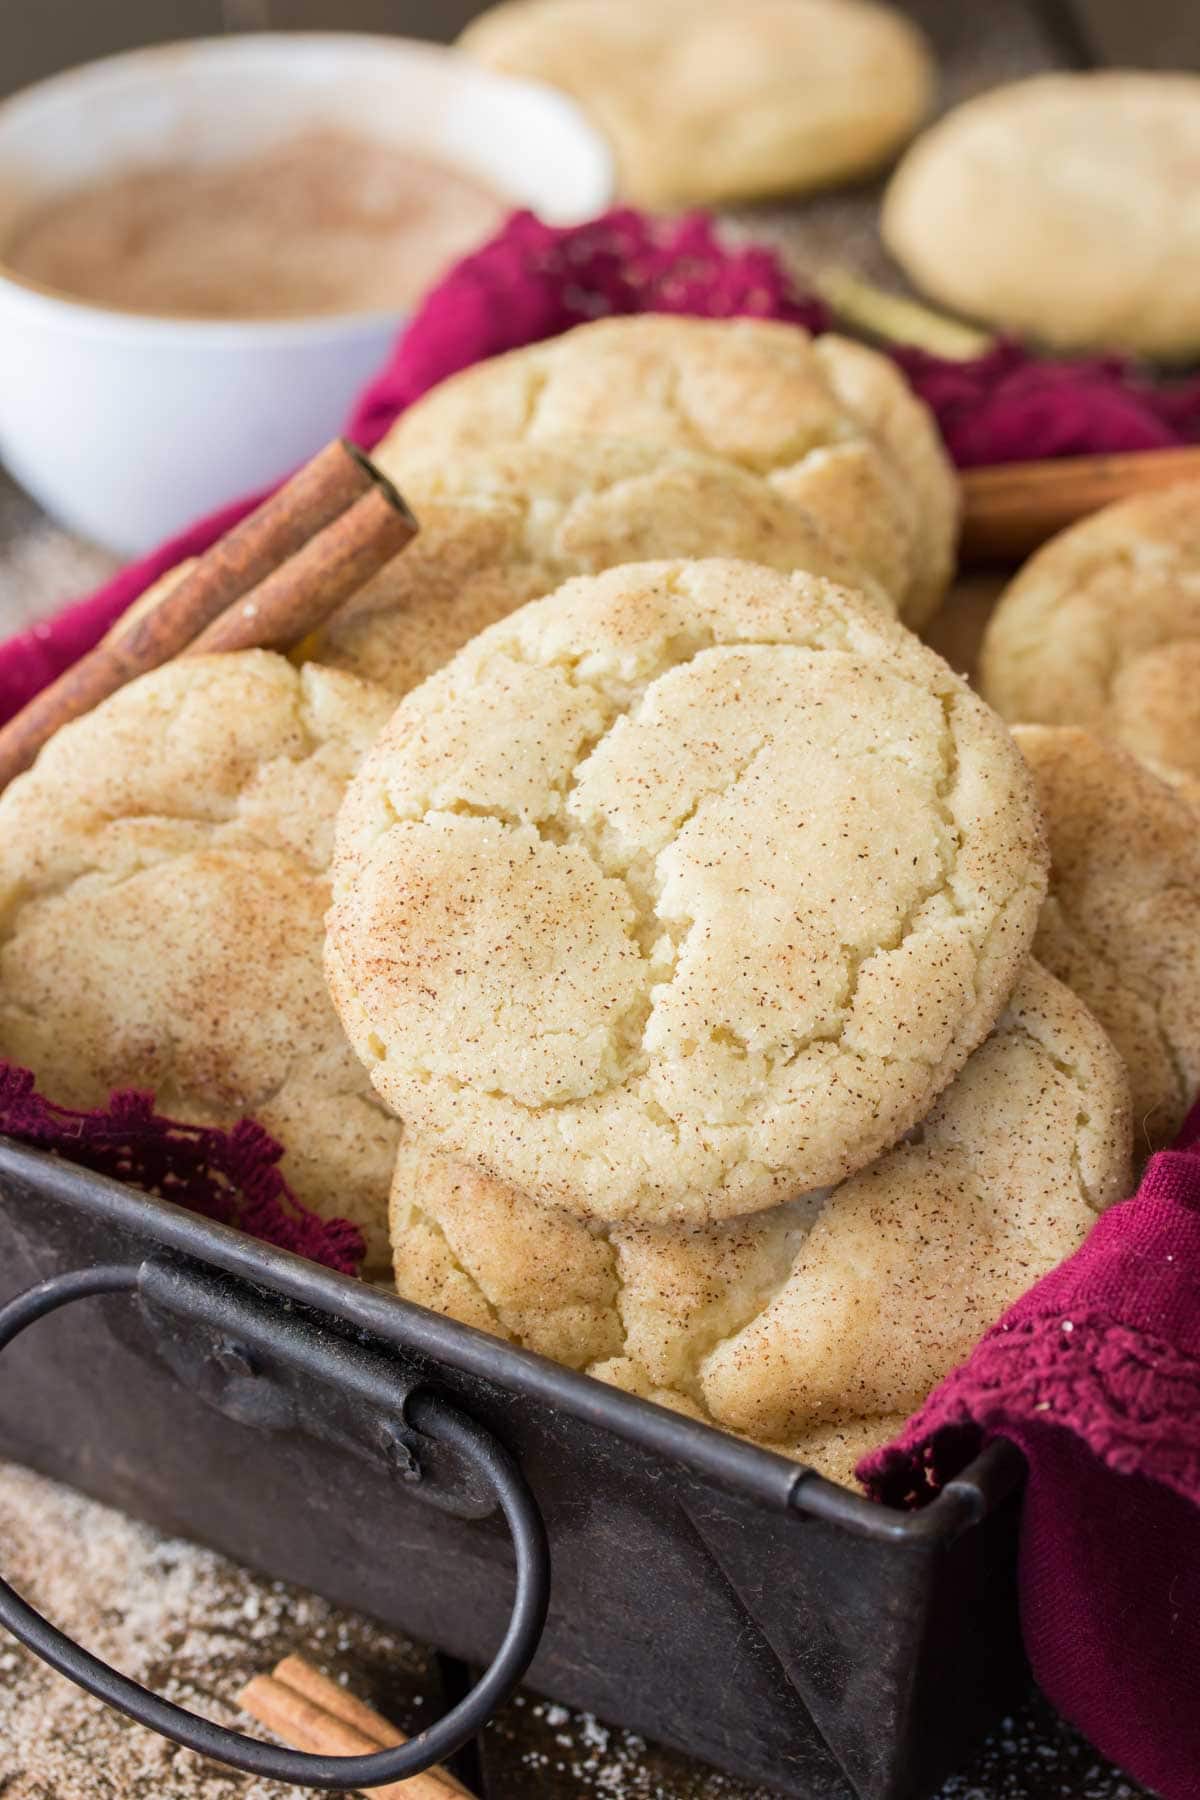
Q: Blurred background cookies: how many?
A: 2